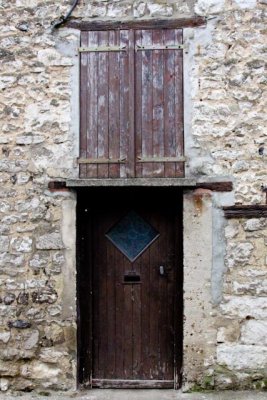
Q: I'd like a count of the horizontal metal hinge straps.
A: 4